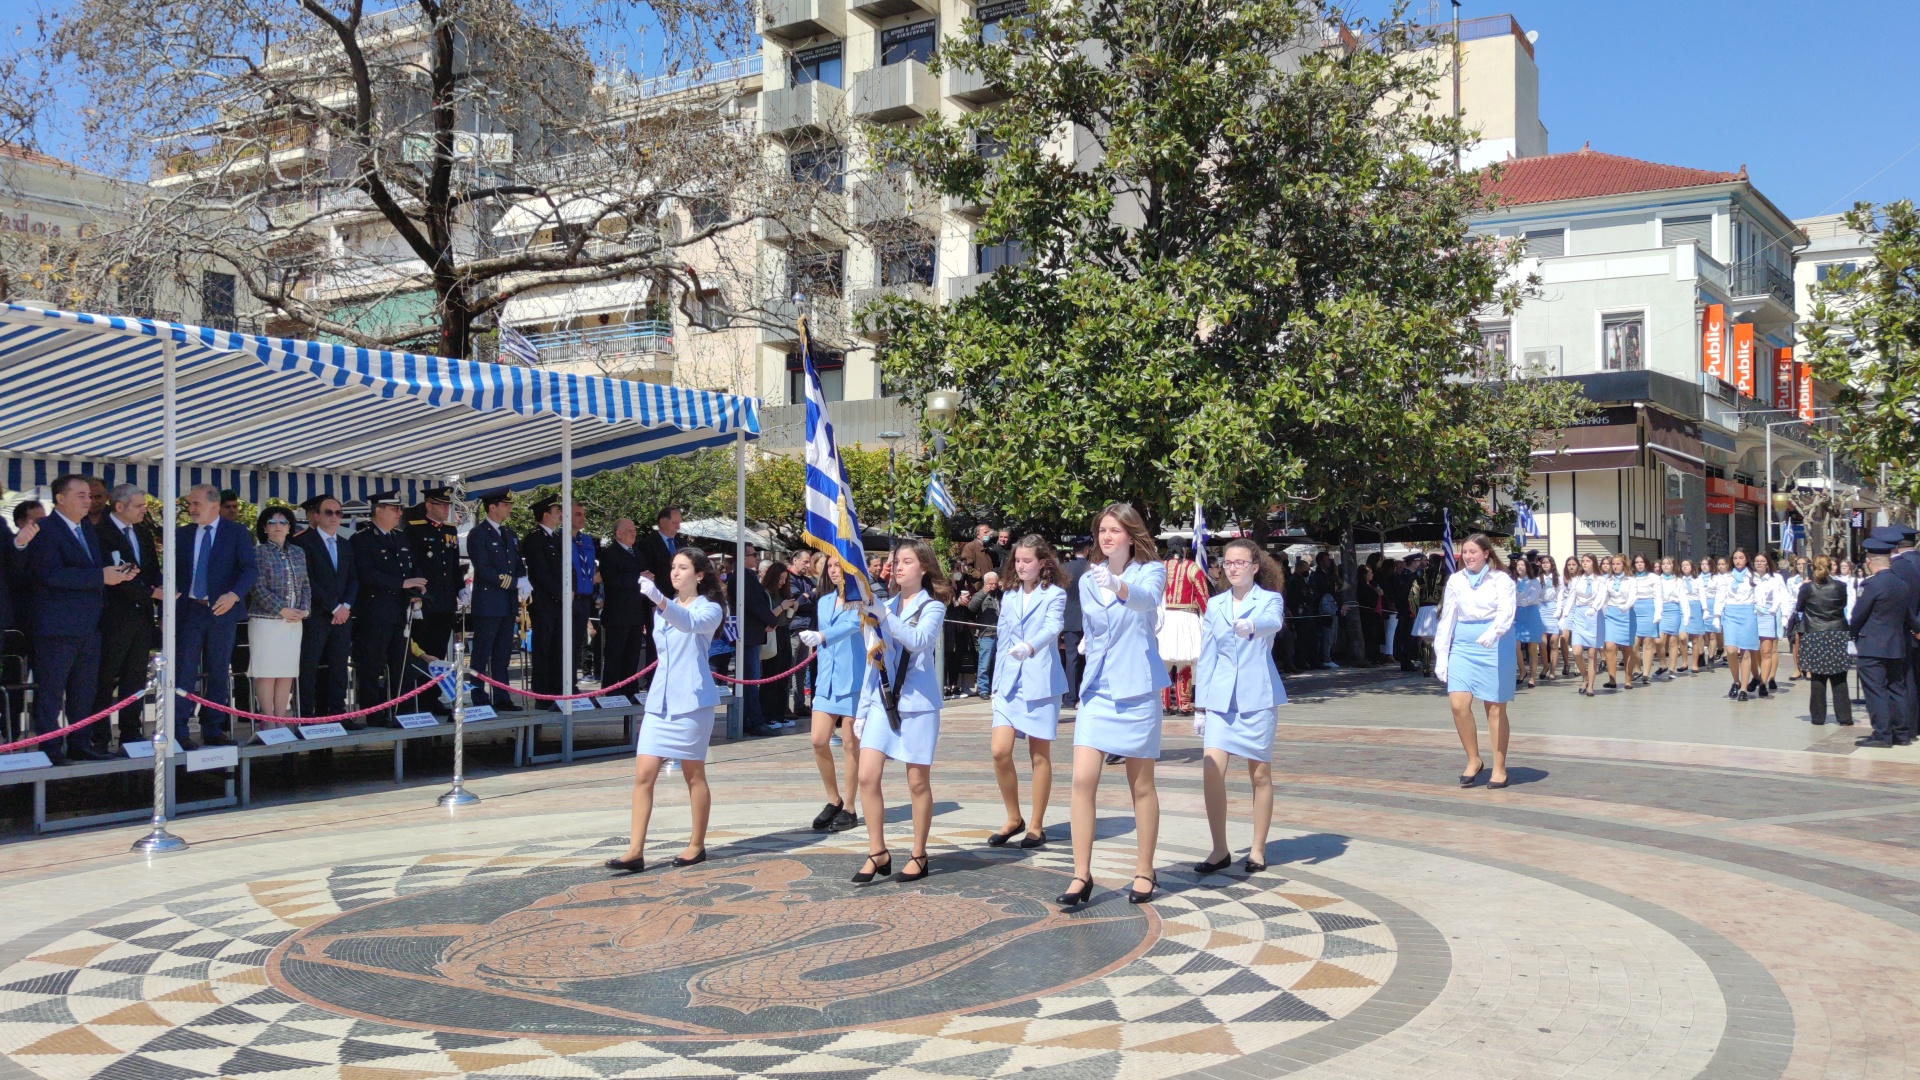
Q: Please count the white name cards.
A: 11